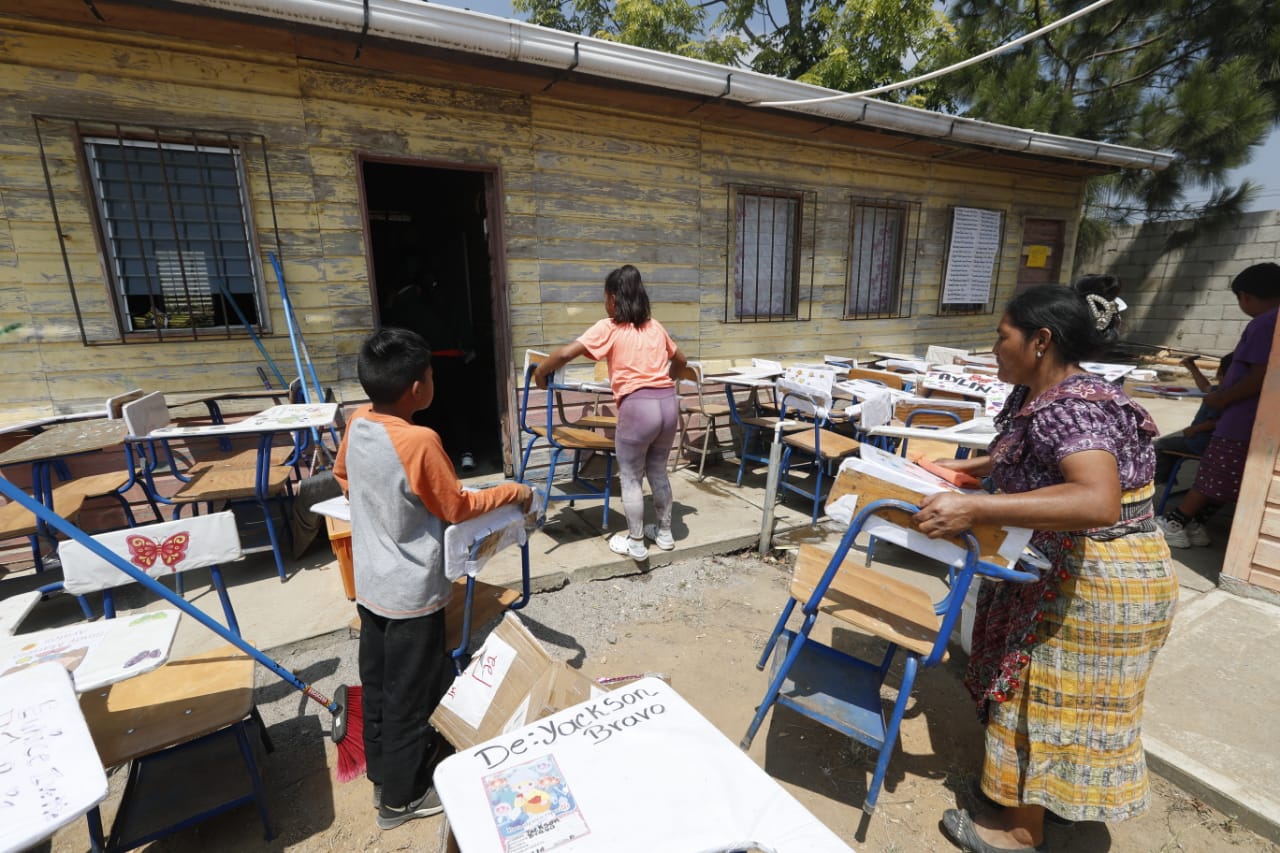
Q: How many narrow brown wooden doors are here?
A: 1